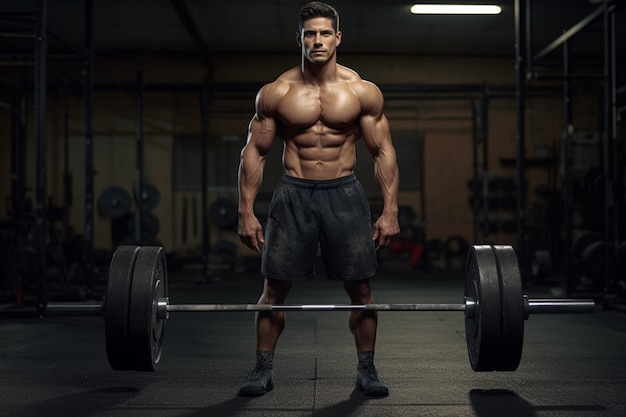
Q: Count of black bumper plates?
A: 4